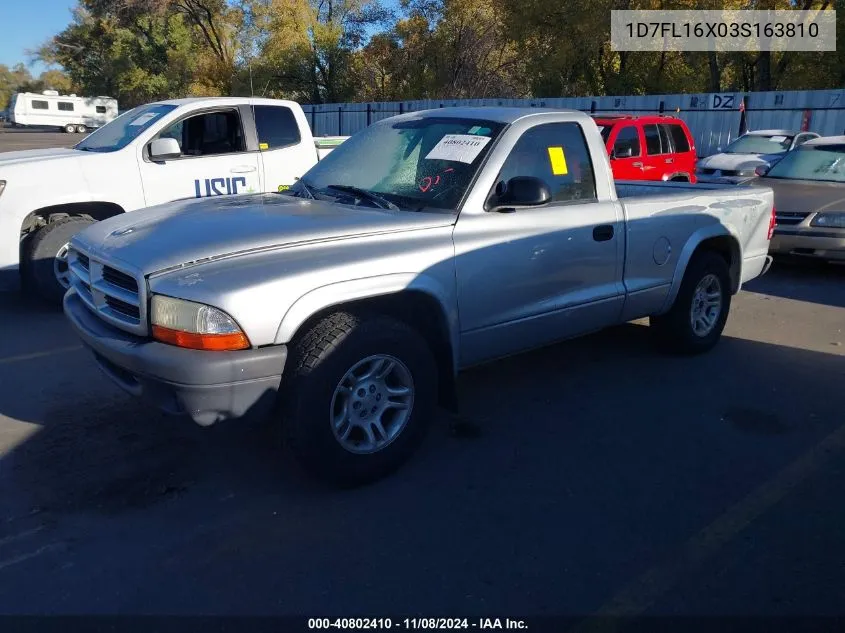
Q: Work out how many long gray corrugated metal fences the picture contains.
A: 1